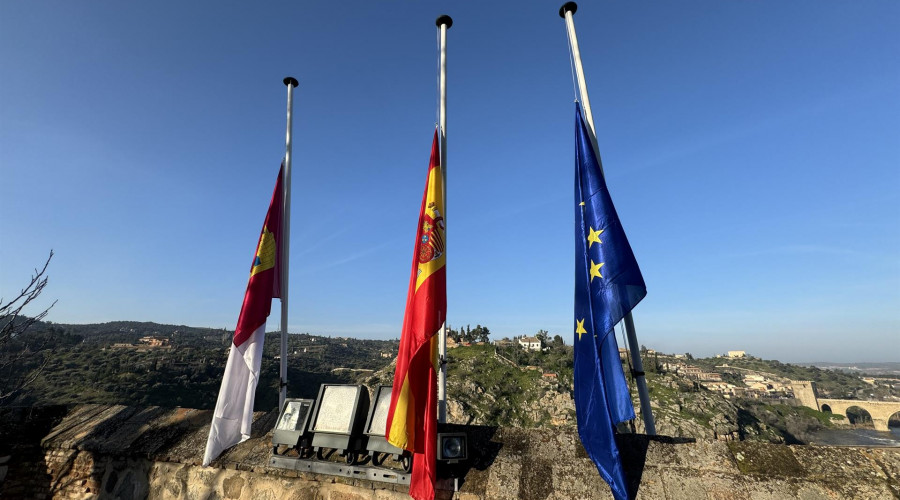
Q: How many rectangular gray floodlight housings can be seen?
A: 4